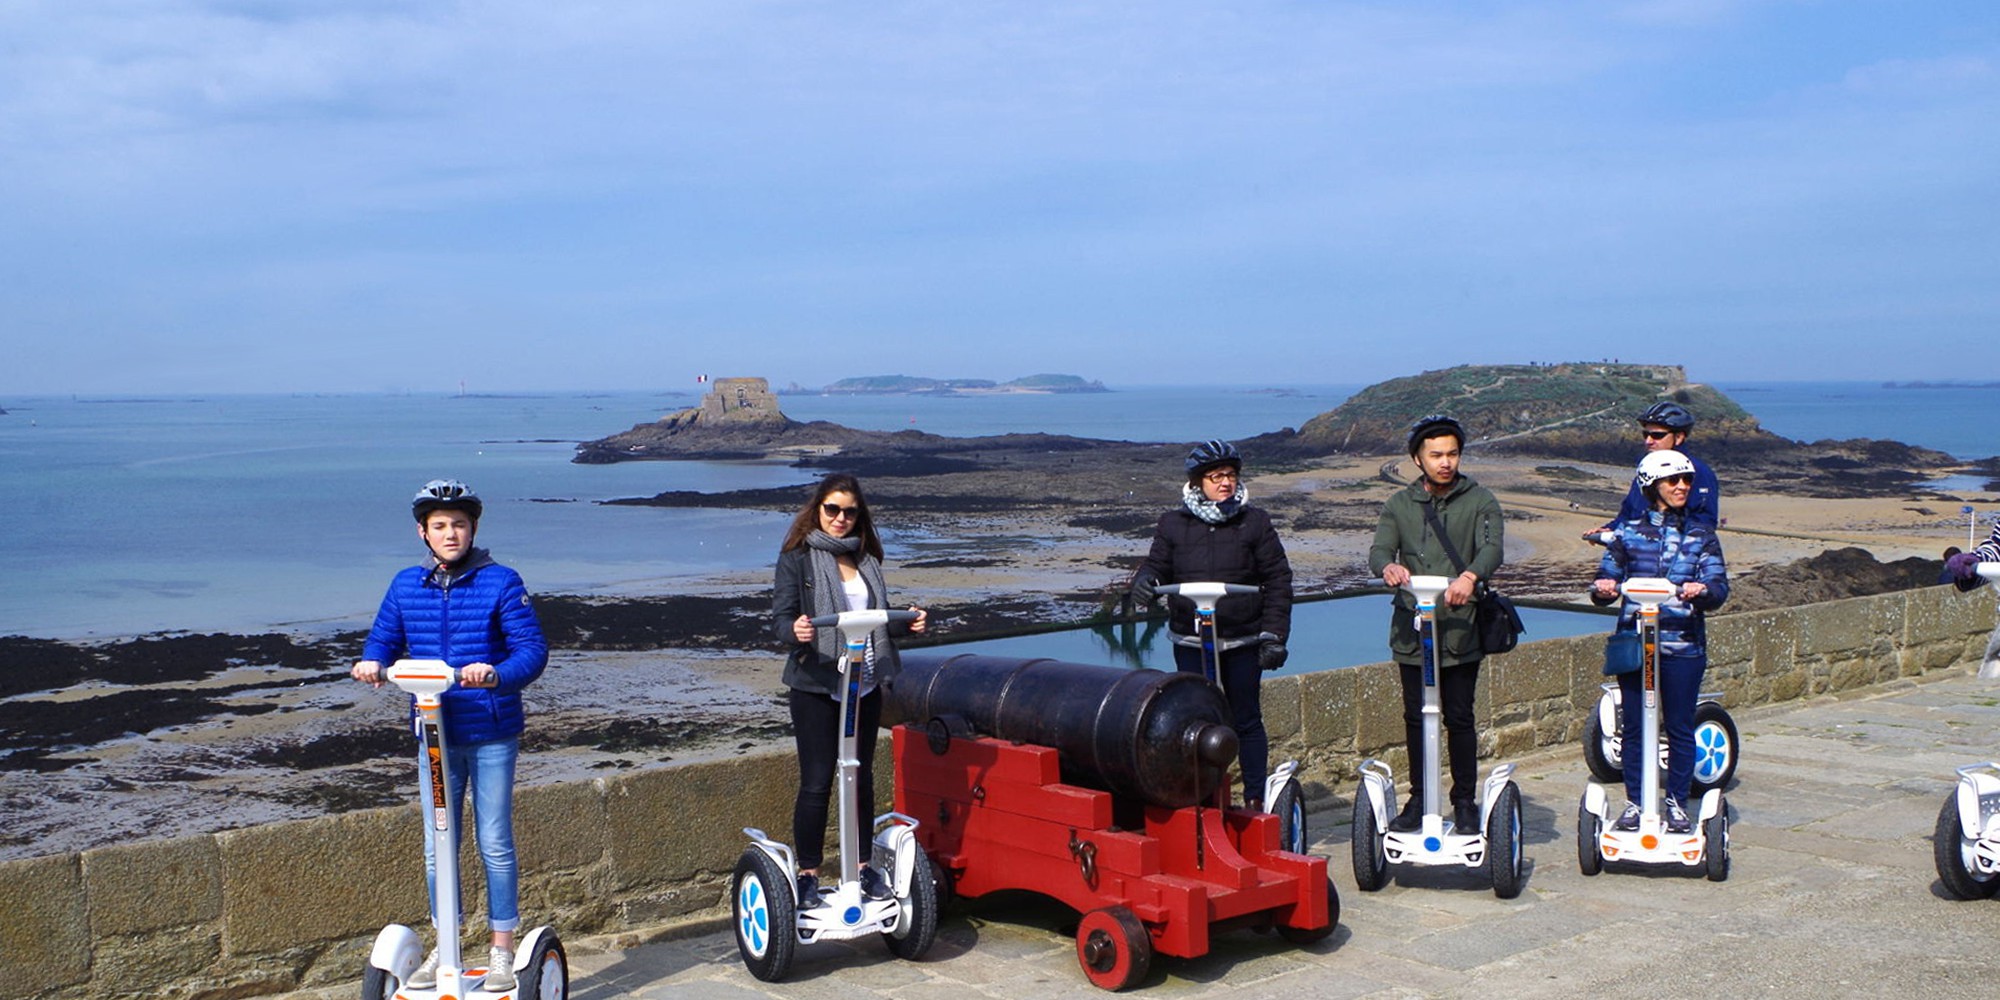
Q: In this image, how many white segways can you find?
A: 7